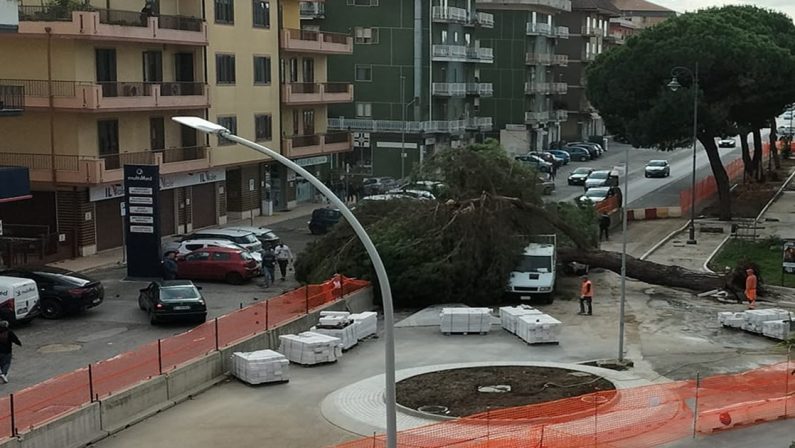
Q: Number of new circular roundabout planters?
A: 1